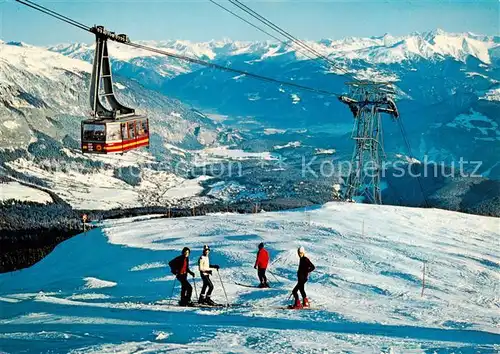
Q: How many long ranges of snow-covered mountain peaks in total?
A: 1